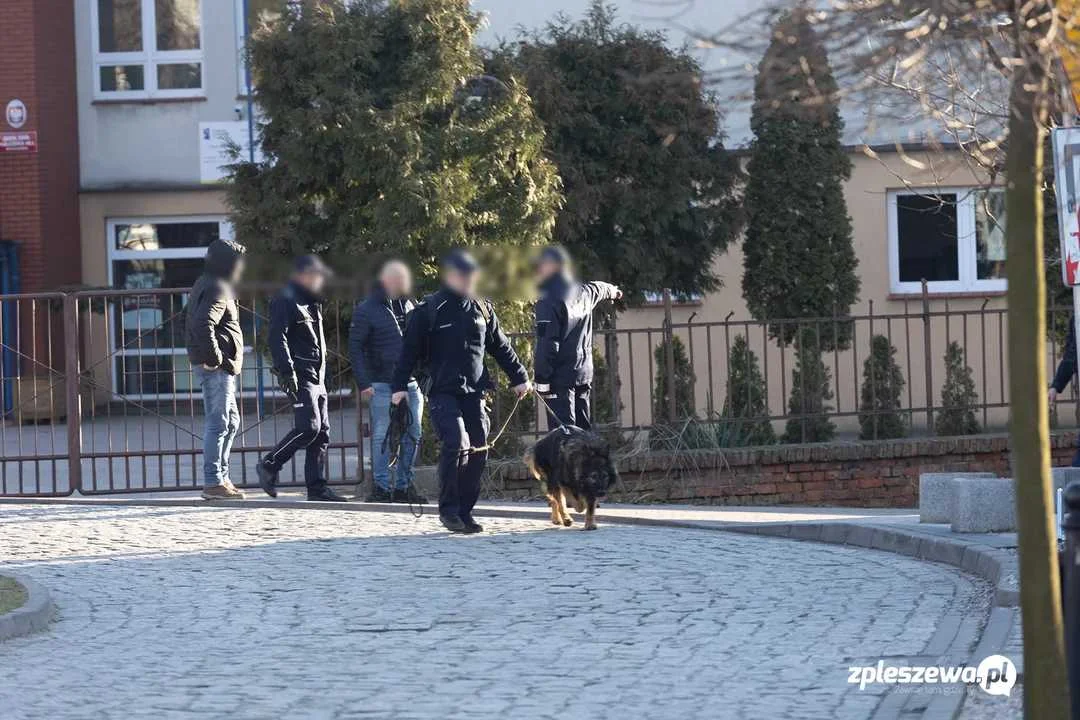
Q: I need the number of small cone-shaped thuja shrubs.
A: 5